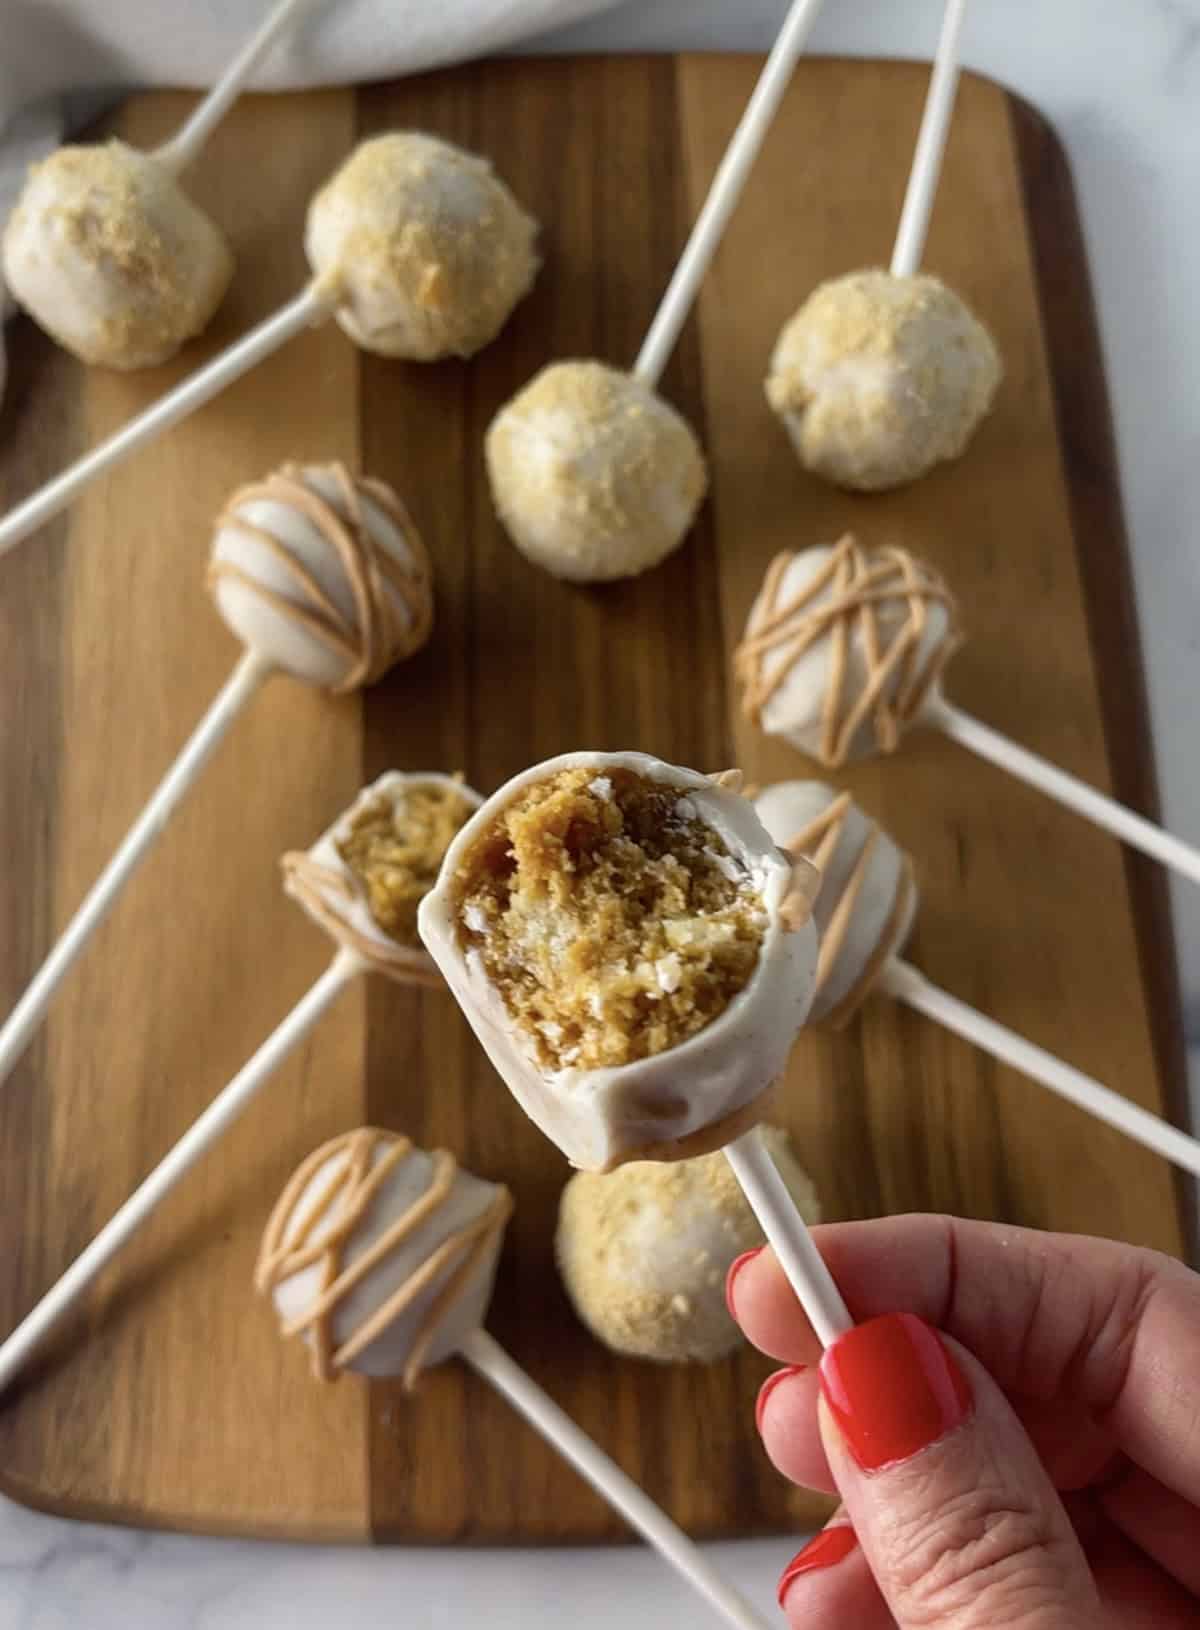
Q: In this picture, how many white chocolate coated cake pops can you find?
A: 11